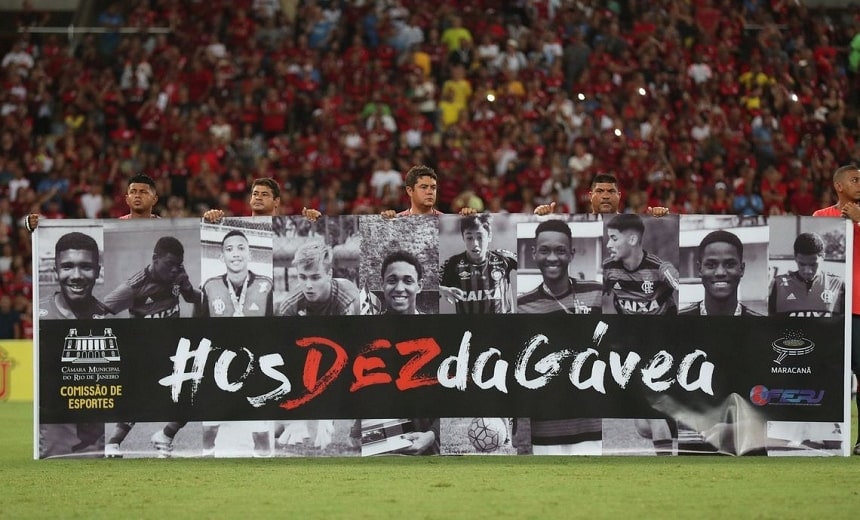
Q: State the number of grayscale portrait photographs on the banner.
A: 10